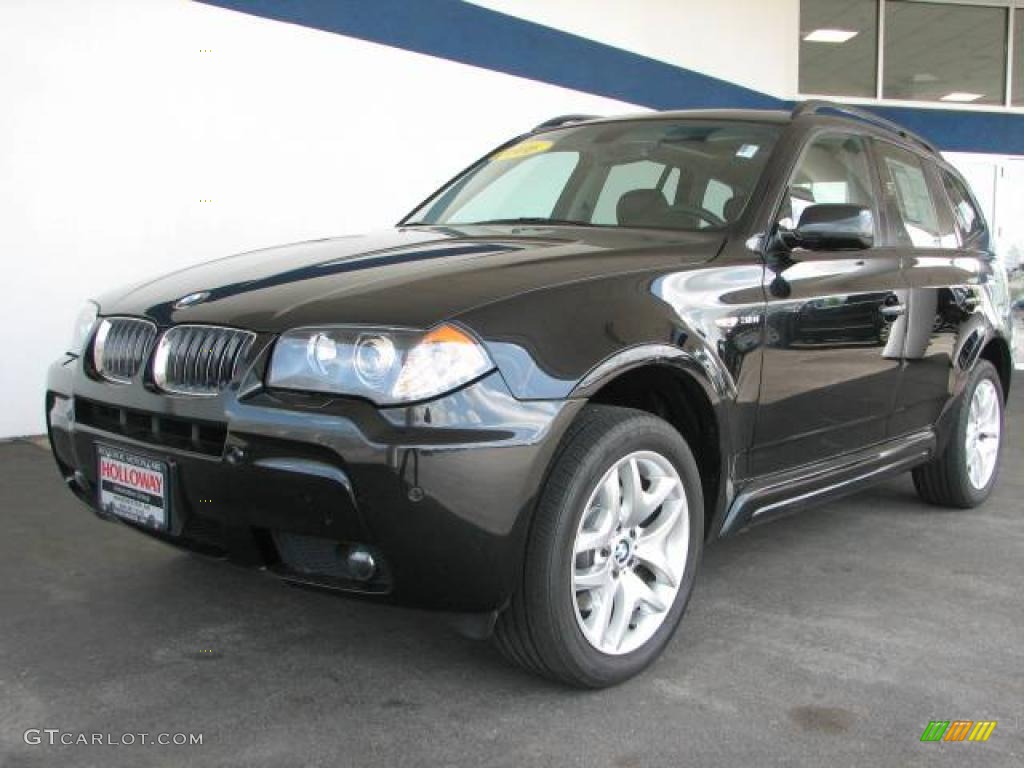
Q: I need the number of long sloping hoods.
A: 1